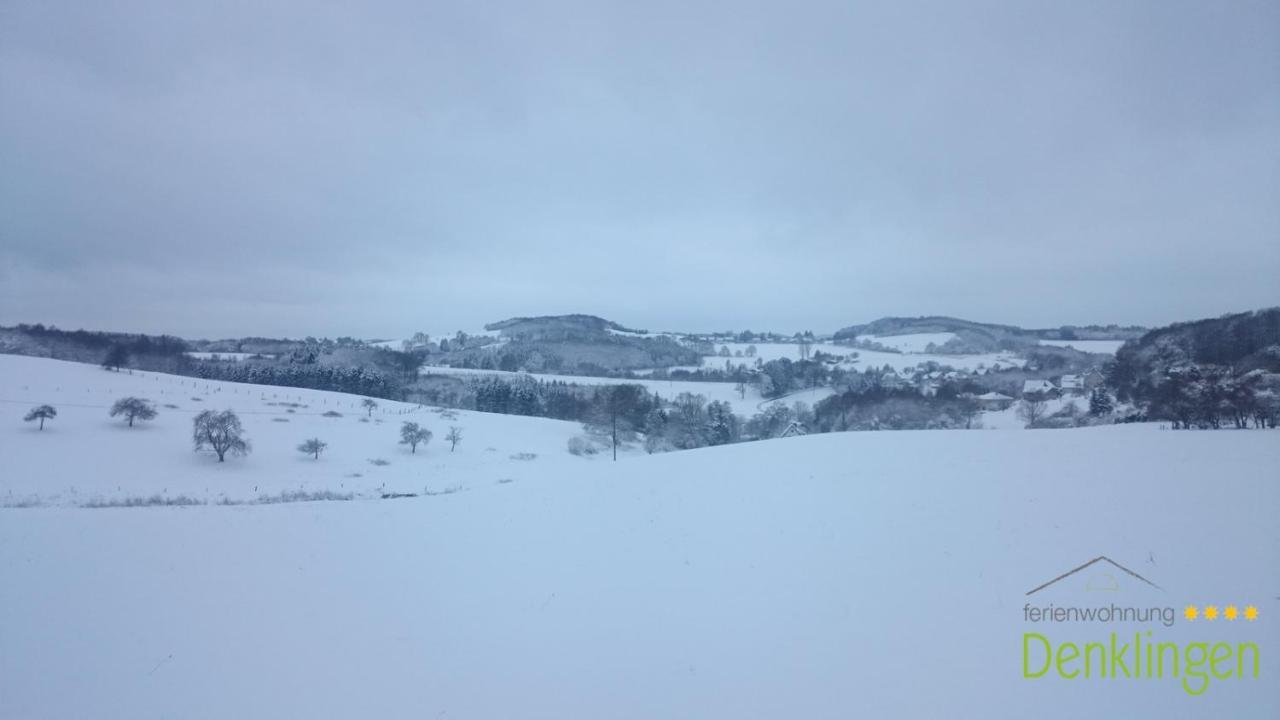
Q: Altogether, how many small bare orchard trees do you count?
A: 7